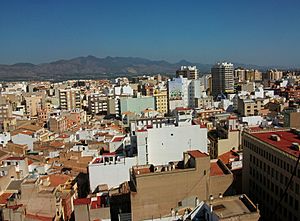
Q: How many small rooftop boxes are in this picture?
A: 2